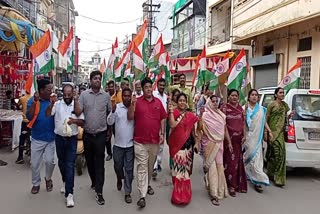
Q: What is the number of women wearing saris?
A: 5